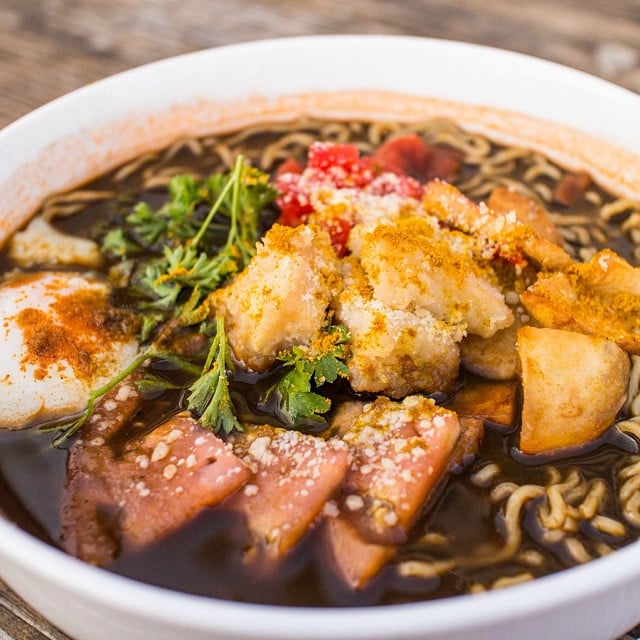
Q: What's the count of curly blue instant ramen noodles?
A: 0